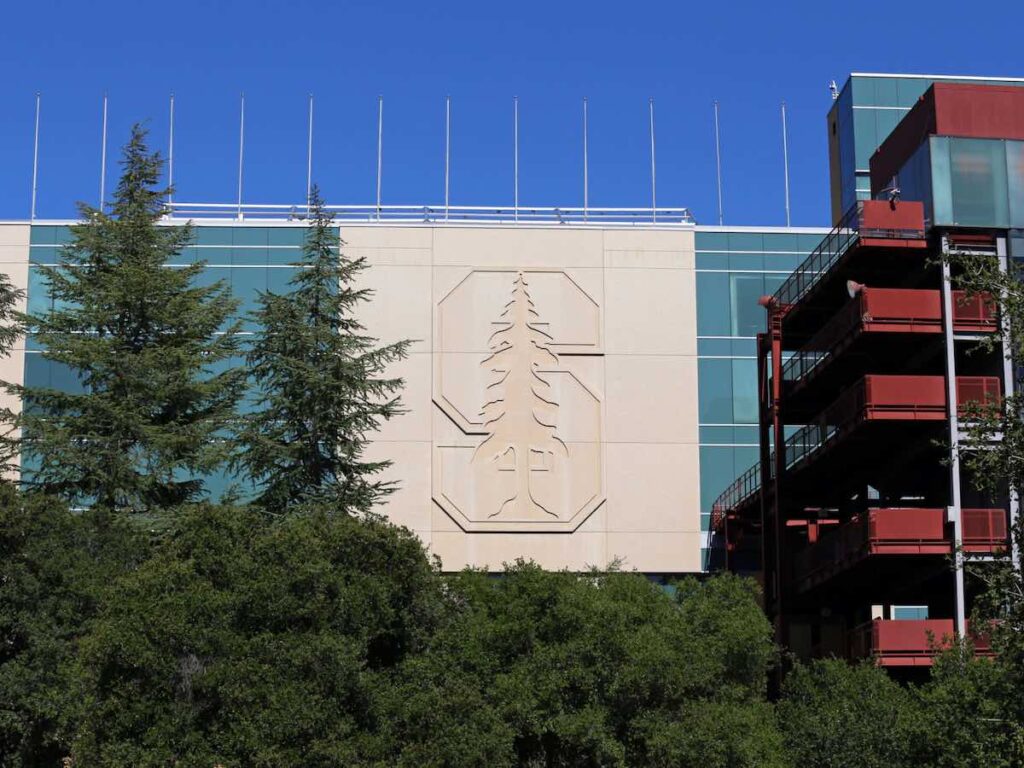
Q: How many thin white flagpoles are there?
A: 12